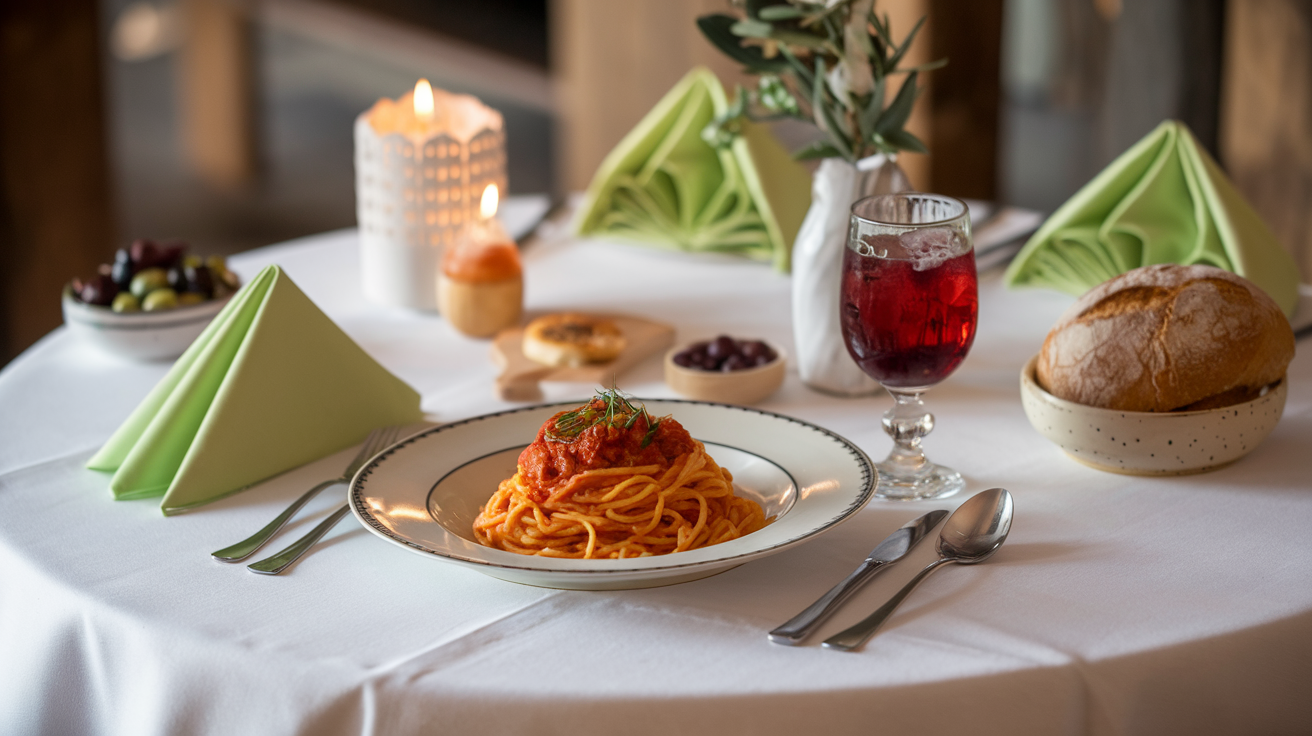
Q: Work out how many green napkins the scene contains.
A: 3